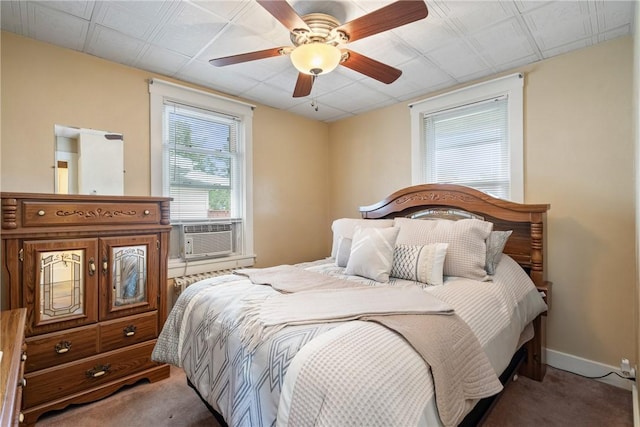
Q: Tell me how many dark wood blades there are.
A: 5